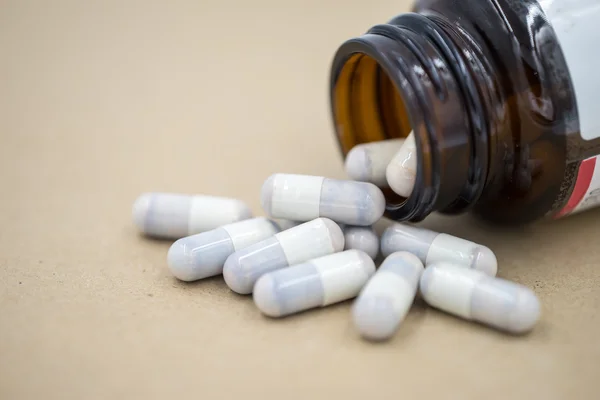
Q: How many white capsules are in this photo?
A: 11